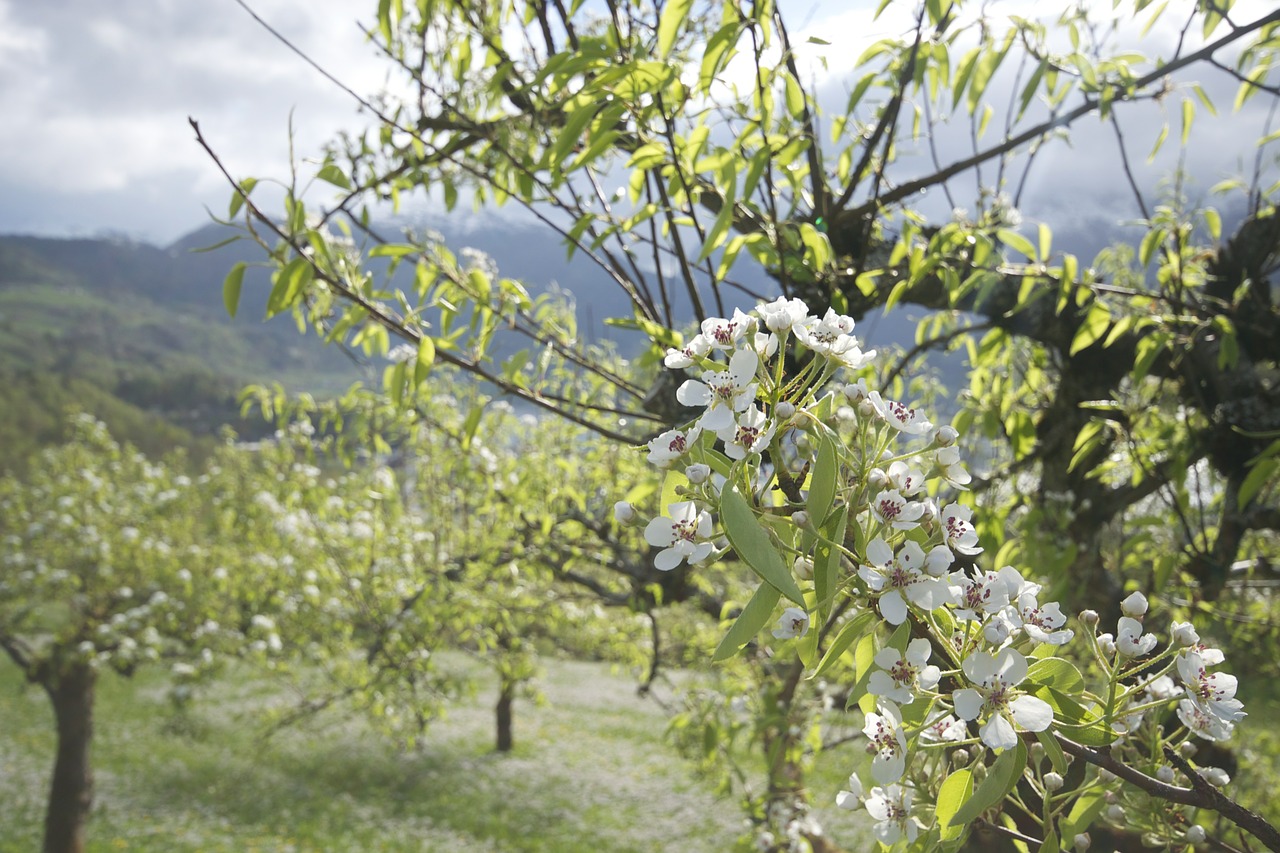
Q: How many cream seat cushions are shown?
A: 0